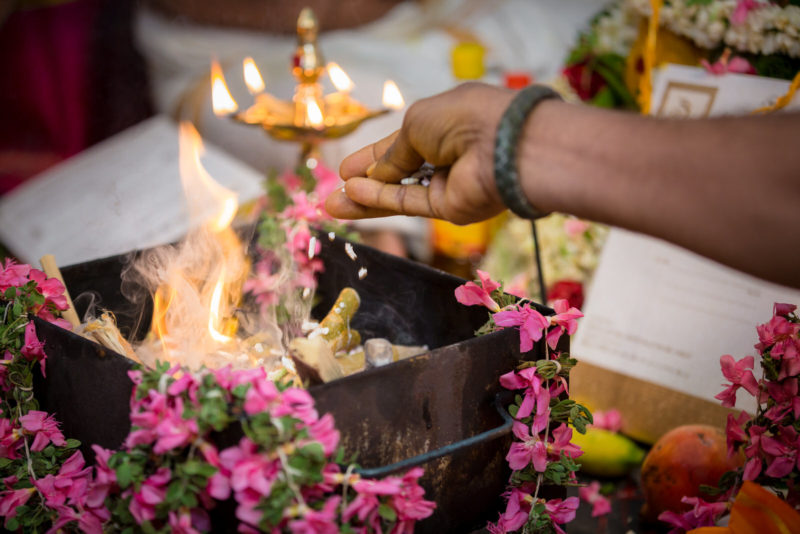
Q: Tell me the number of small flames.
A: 5